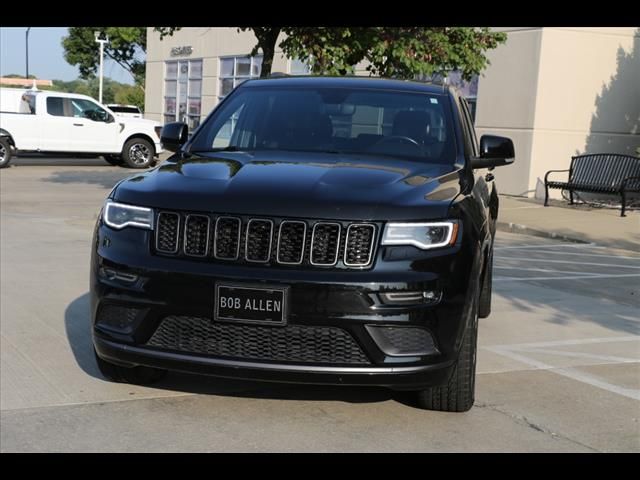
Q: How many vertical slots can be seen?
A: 7